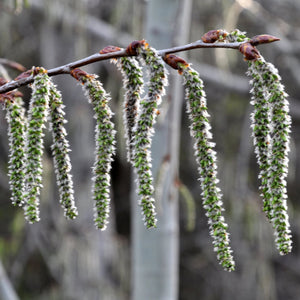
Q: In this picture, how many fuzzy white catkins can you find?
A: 9